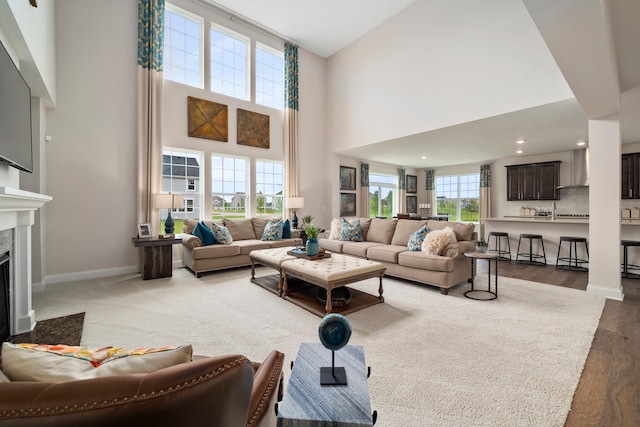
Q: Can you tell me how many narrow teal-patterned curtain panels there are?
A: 6